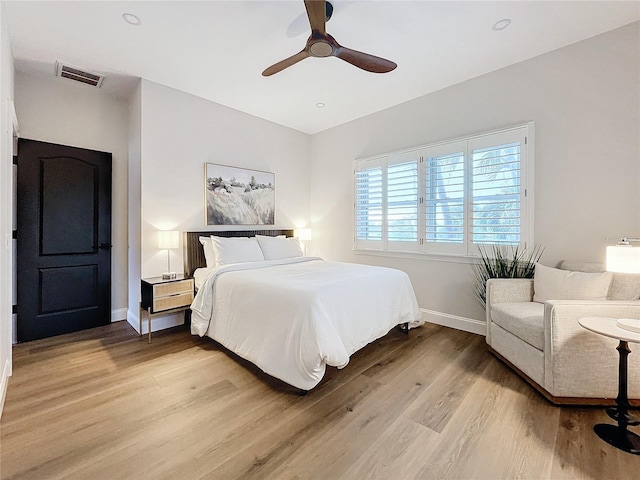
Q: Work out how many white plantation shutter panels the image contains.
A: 4